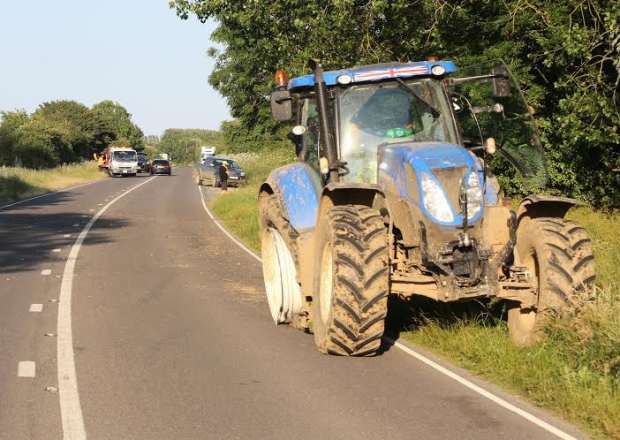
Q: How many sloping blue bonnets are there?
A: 1